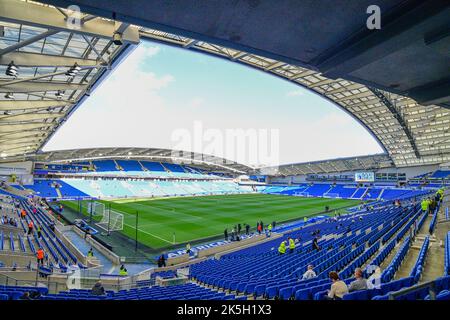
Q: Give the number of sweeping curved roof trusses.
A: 2